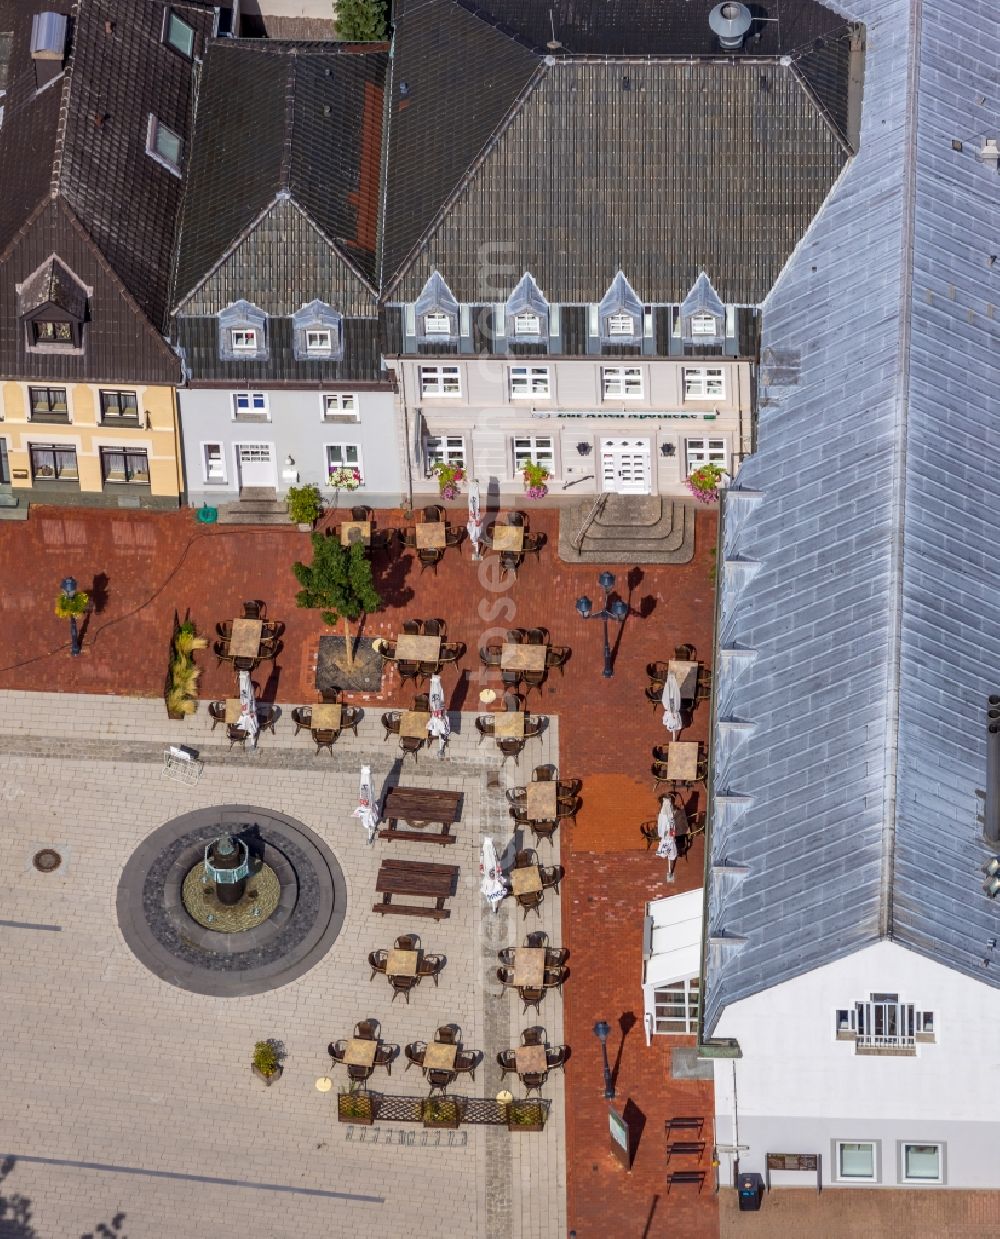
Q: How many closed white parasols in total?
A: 7